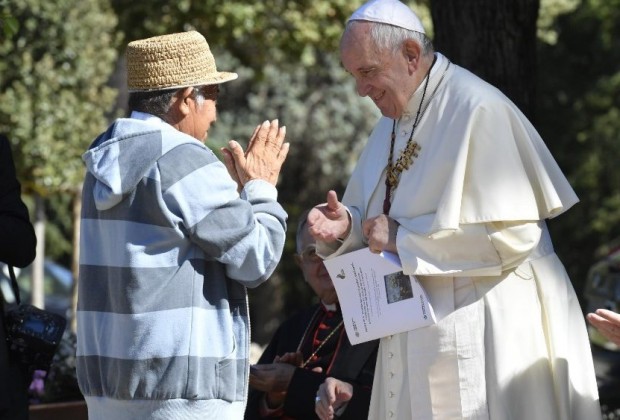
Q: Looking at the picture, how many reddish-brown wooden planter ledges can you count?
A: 1